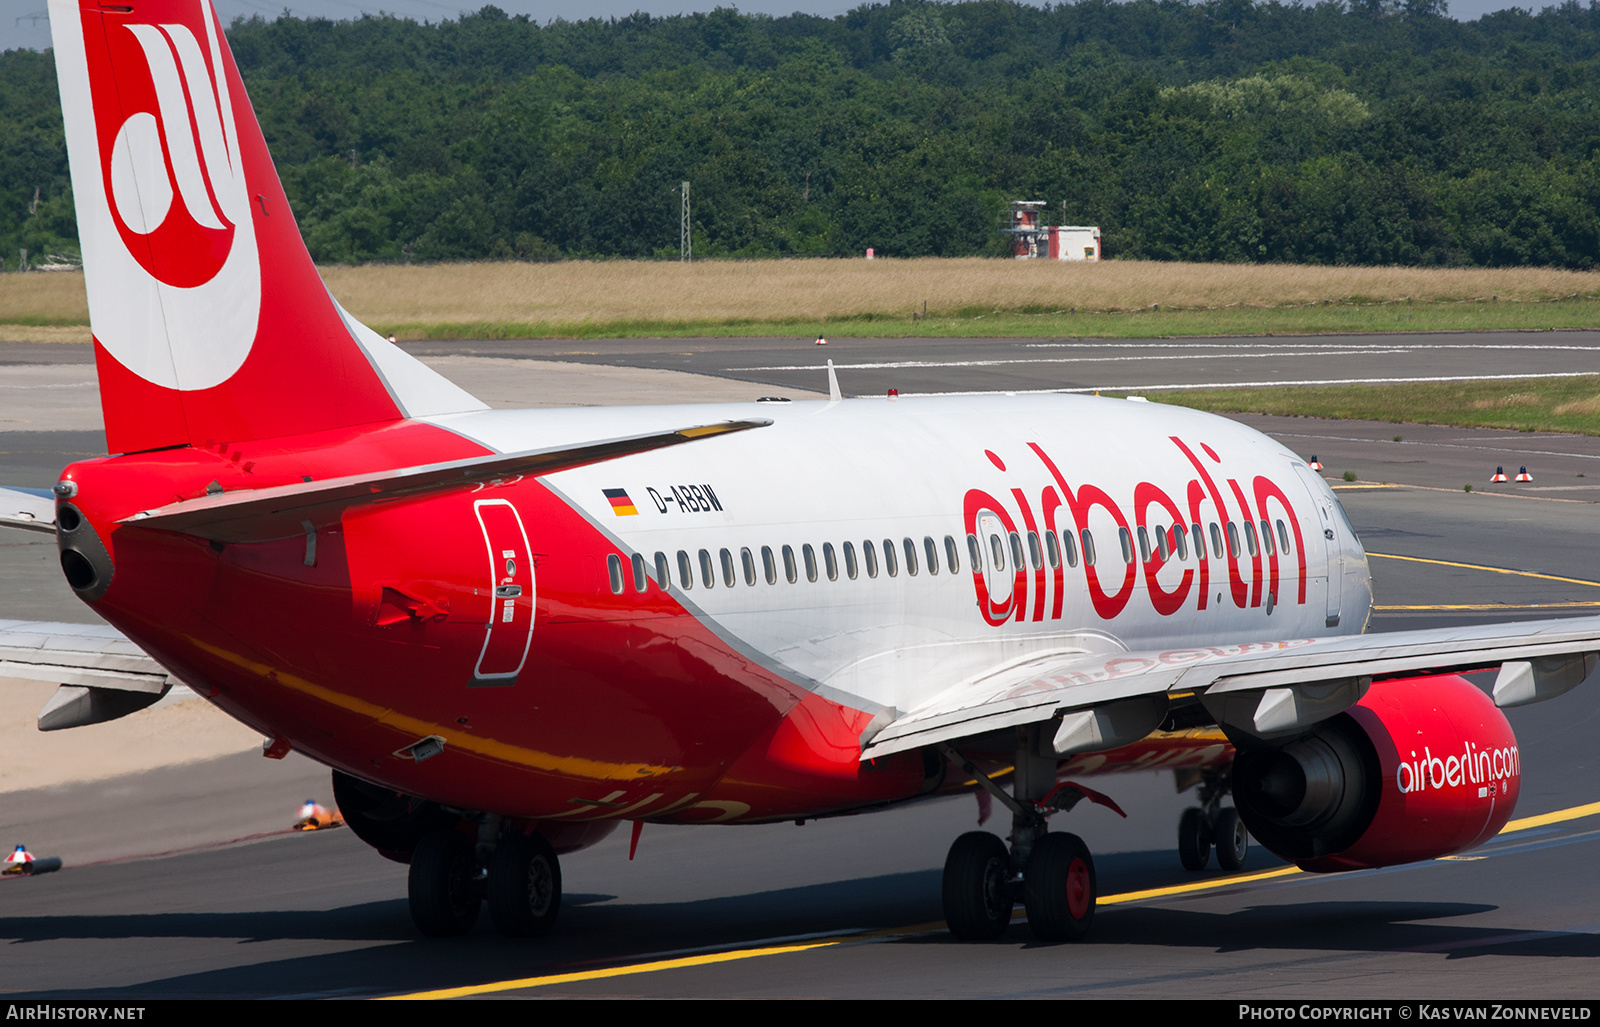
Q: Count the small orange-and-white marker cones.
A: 7